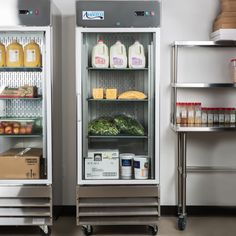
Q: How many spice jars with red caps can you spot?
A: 10